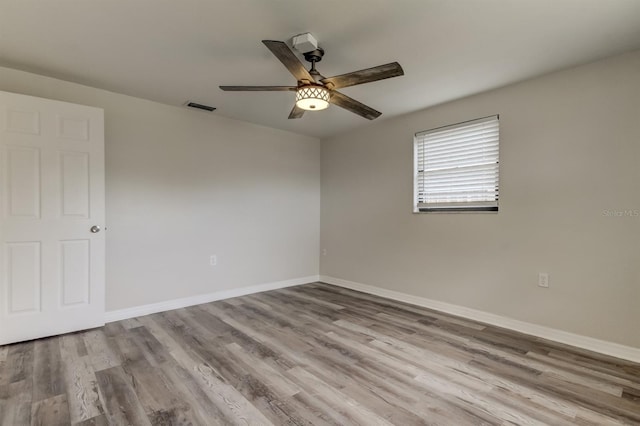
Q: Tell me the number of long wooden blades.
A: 5